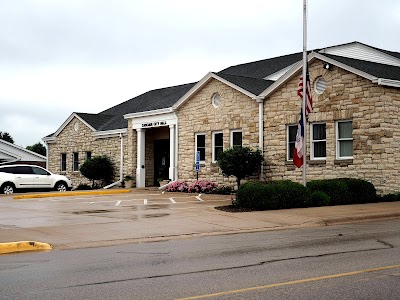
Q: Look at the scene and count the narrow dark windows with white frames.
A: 9